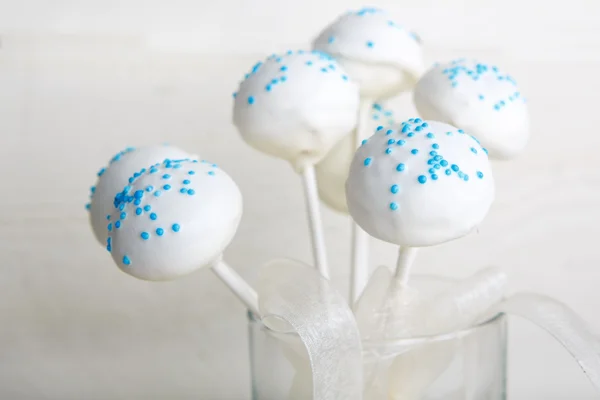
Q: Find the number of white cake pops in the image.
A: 7